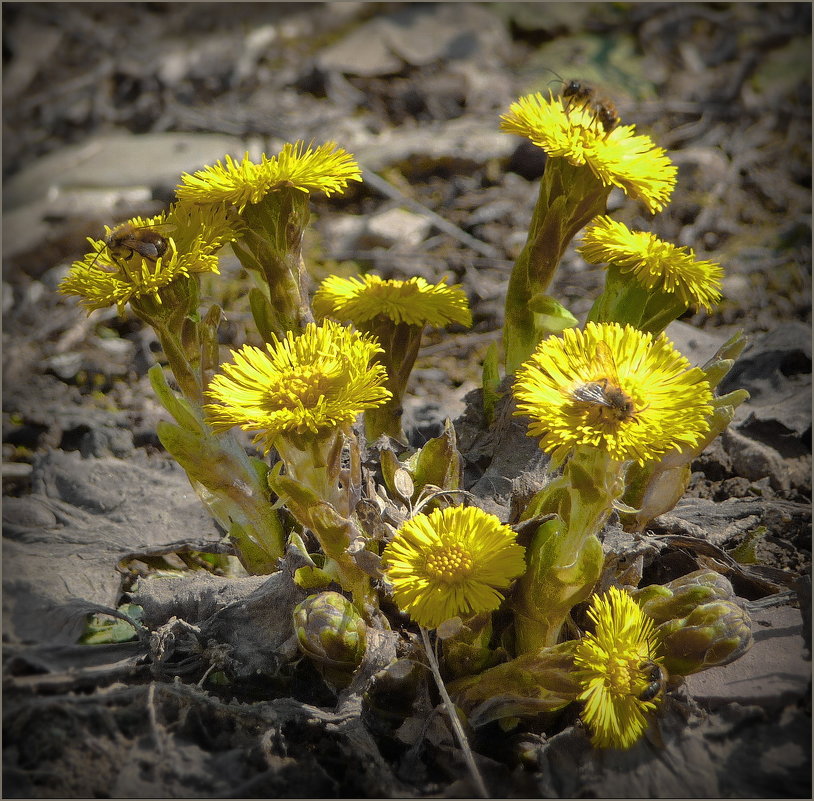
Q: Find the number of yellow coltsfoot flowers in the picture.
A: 9